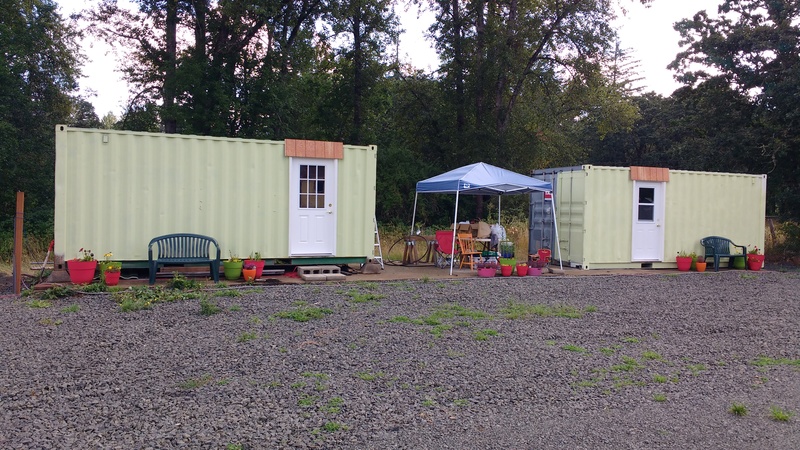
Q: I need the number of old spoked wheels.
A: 0